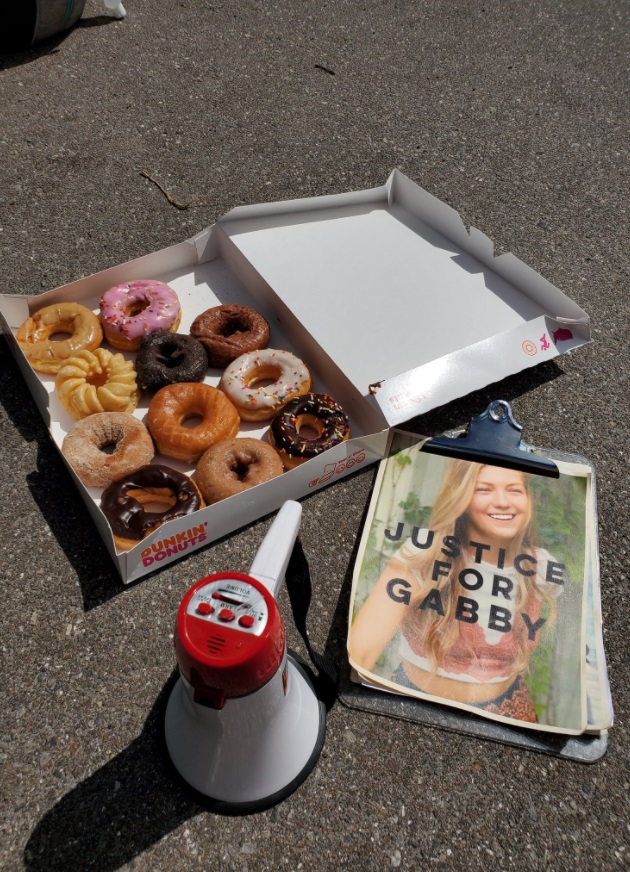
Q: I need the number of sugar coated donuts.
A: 1